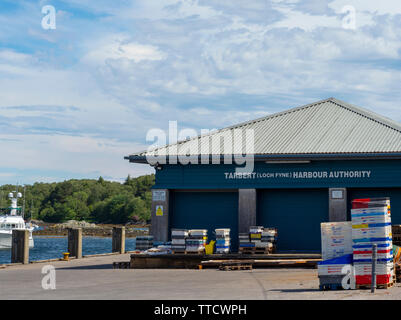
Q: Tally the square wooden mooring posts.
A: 3